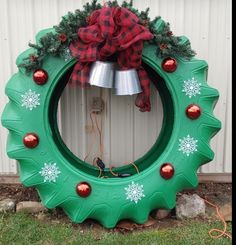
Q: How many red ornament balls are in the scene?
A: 6